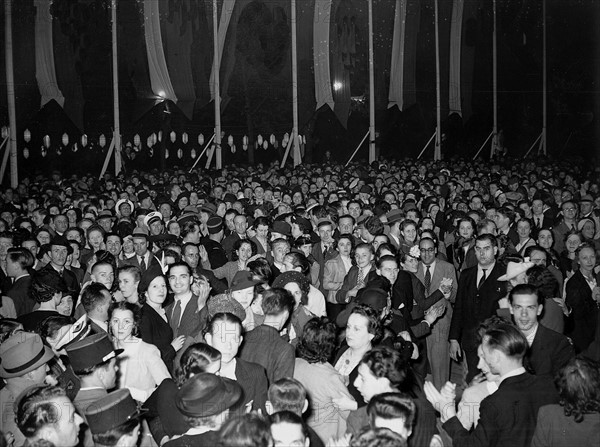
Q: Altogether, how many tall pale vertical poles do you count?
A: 8